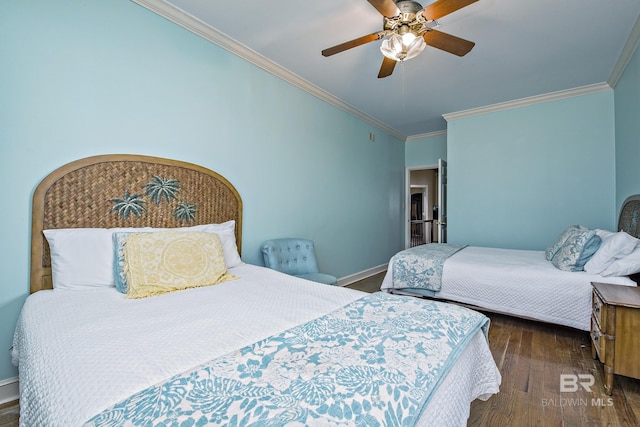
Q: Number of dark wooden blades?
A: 5